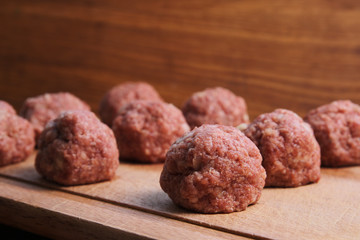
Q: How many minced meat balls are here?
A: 9